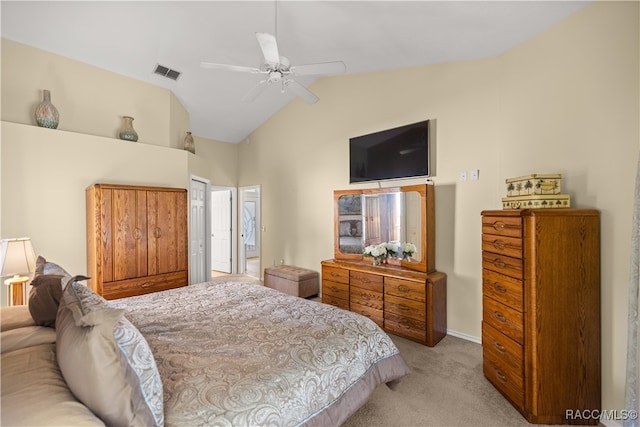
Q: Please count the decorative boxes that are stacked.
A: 2